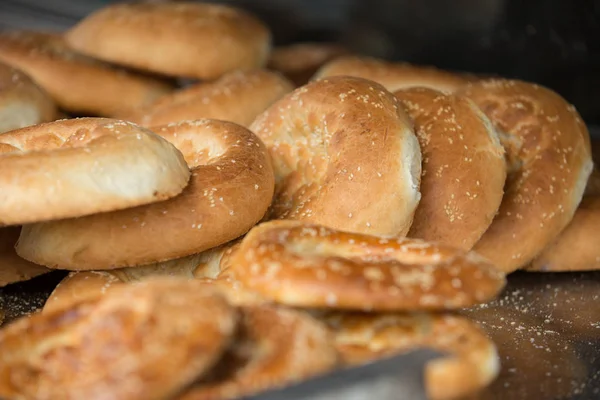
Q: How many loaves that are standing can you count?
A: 3